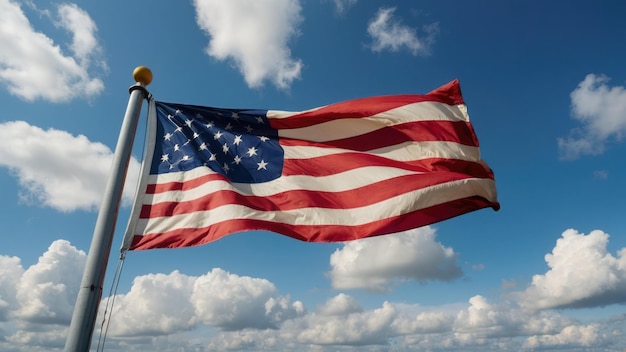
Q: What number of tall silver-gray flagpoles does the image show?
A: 1